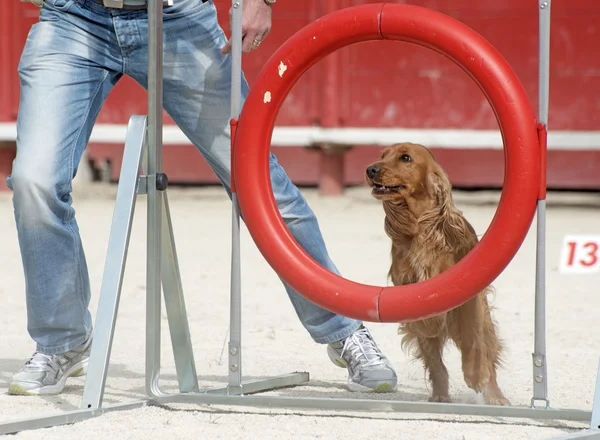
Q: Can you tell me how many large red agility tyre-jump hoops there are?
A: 1